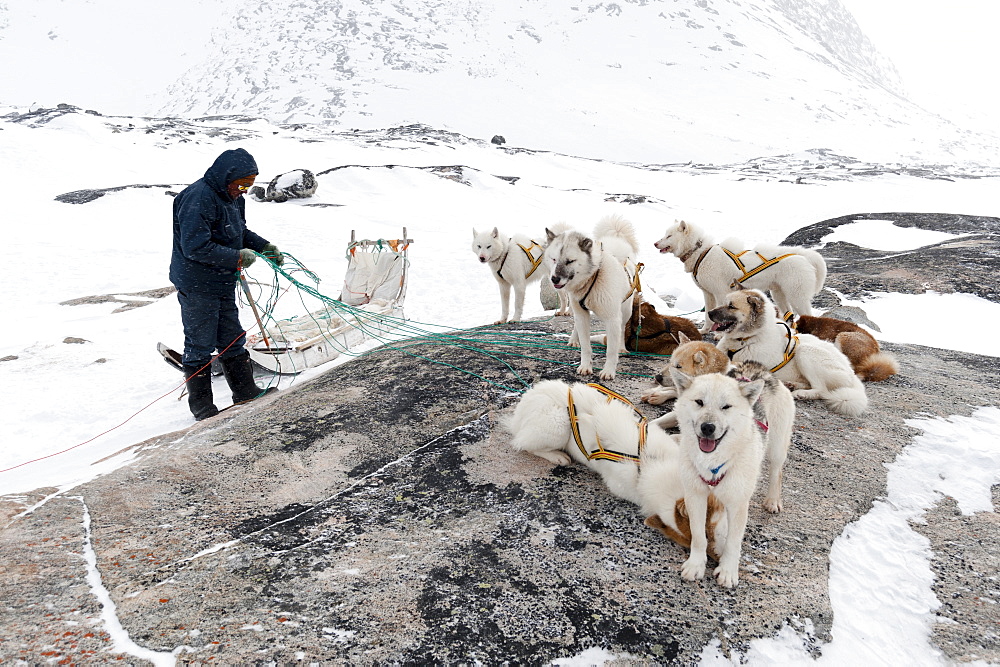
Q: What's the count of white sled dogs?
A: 6